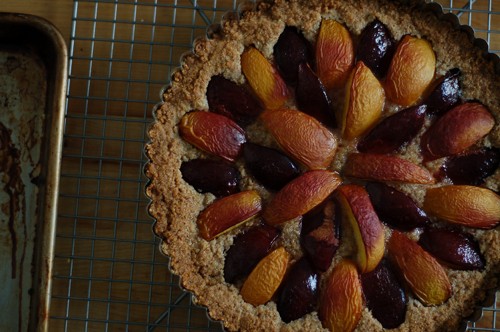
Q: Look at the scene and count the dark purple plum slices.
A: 15